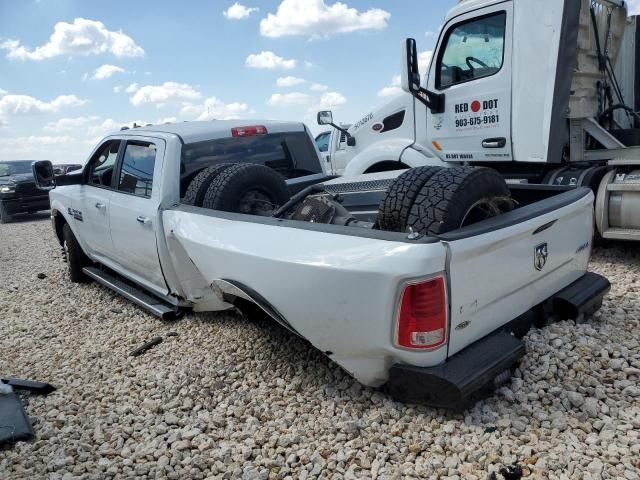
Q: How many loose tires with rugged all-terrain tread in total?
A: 4